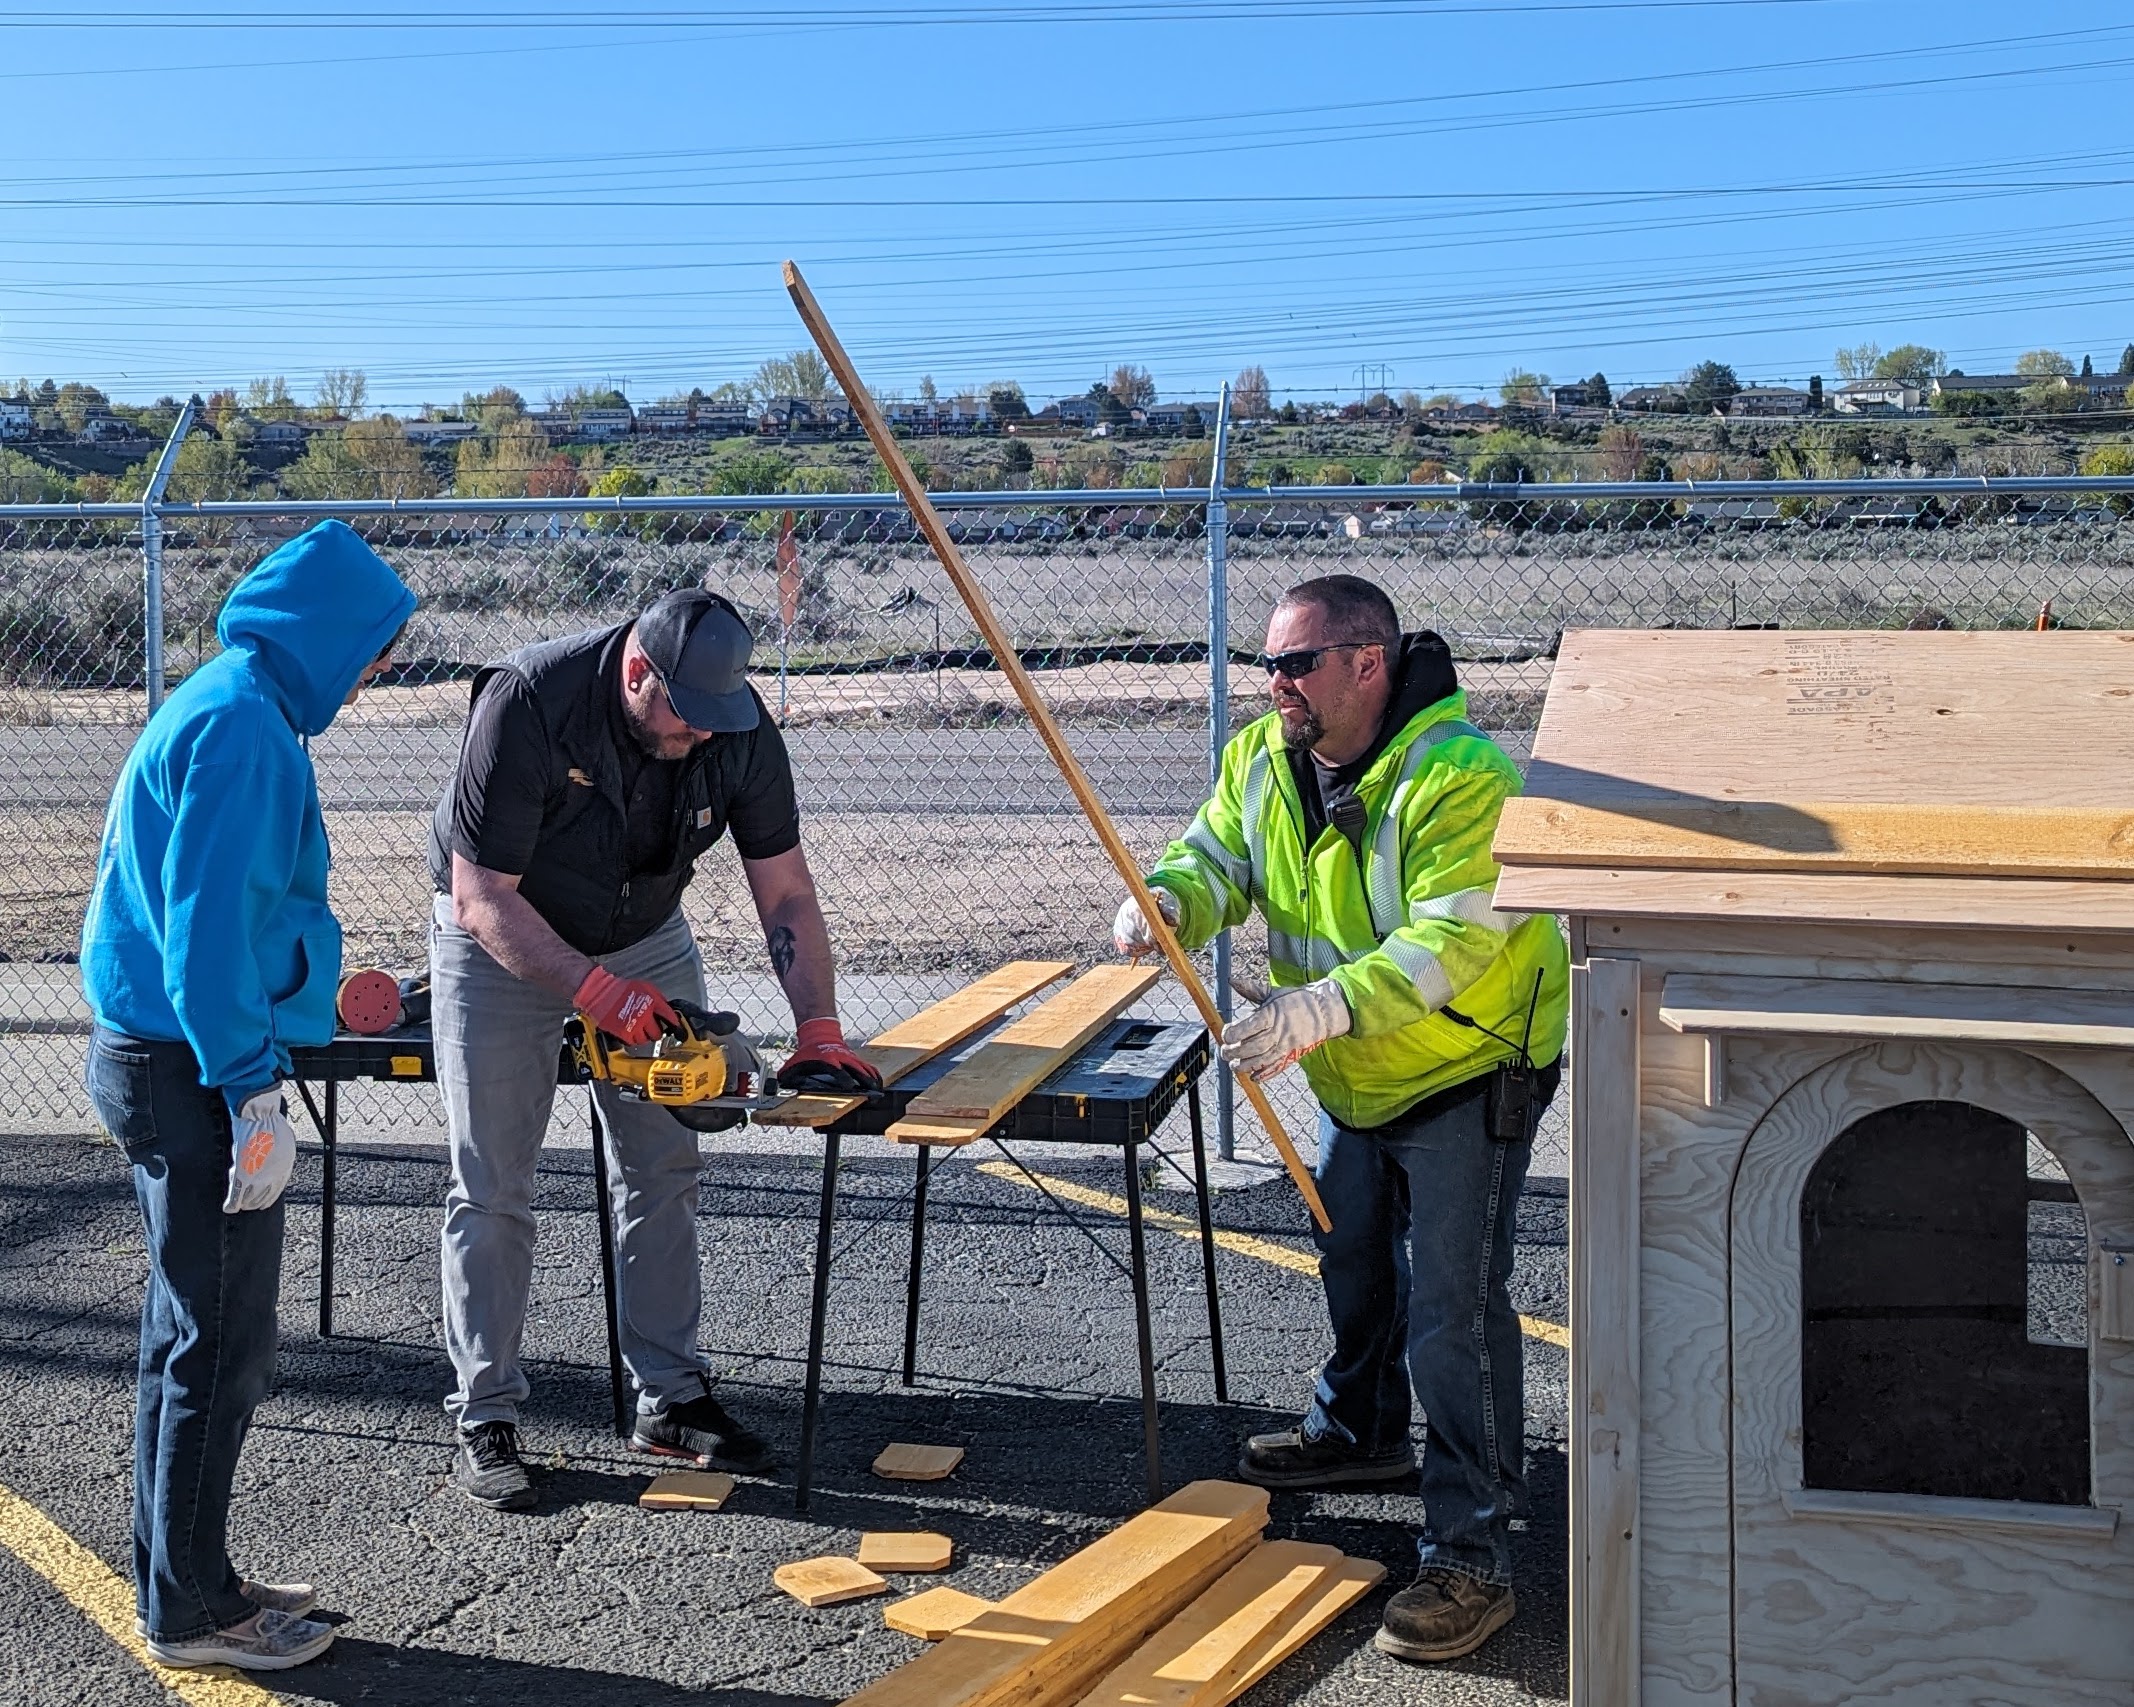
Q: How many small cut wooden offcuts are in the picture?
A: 5